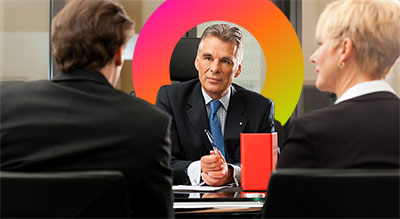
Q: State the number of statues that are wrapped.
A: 0